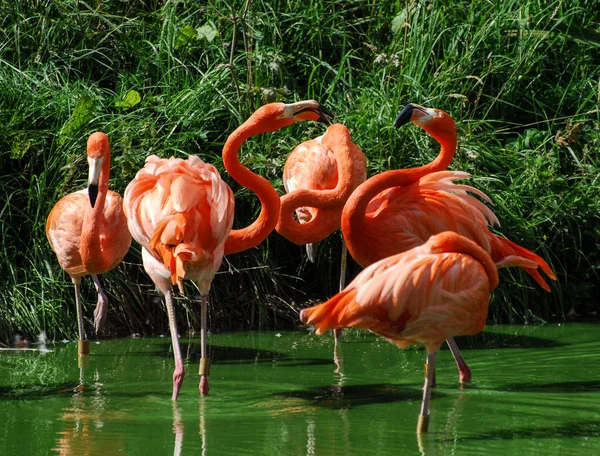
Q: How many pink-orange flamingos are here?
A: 5